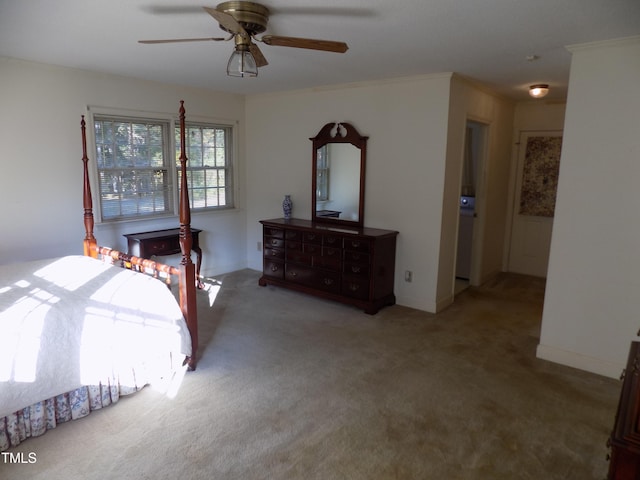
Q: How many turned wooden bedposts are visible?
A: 2